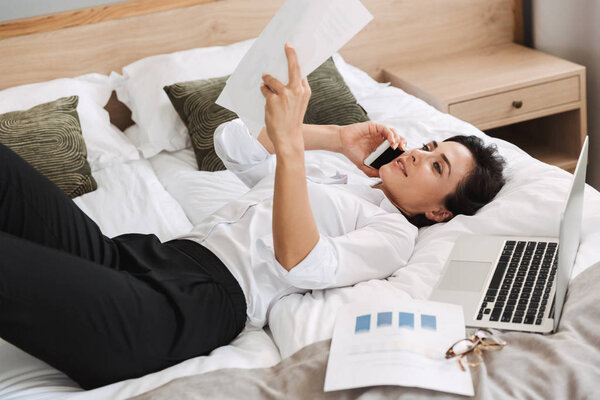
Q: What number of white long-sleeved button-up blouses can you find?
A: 1